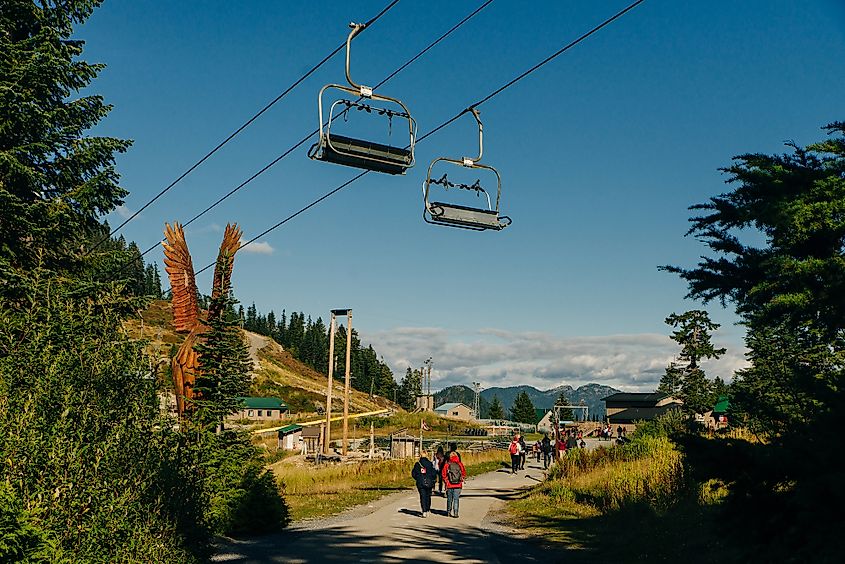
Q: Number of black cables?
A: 3